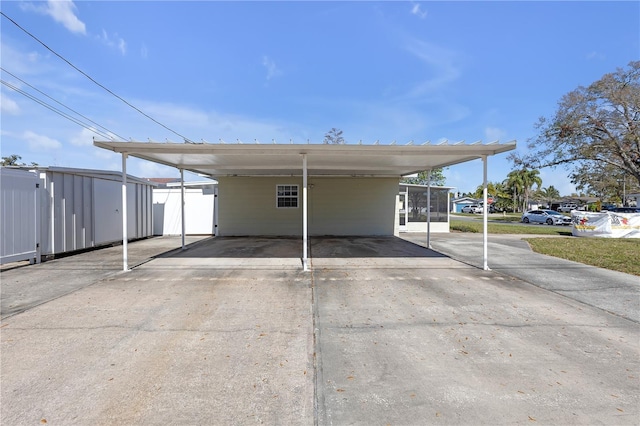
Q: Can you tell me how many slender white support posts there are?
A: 5